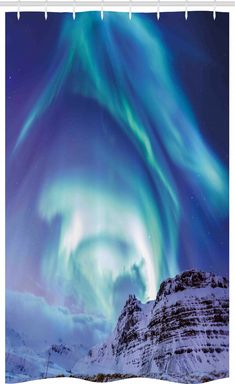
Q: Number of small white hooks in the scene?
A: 8